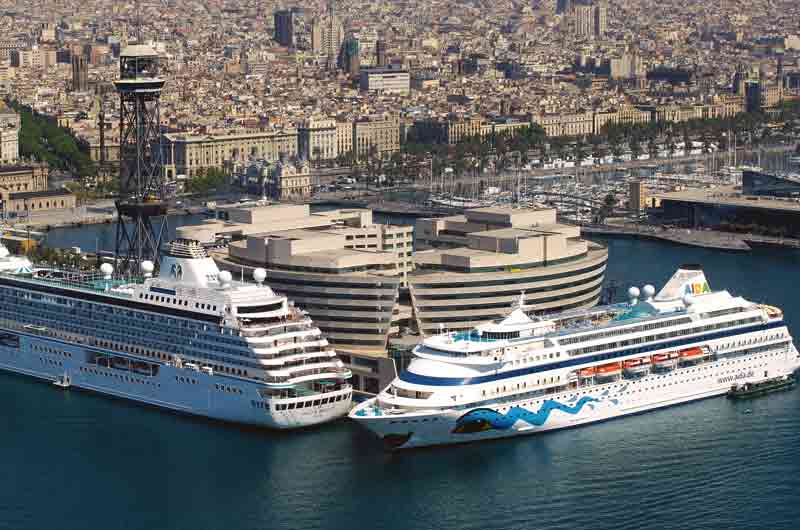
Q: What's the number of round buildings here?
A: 2